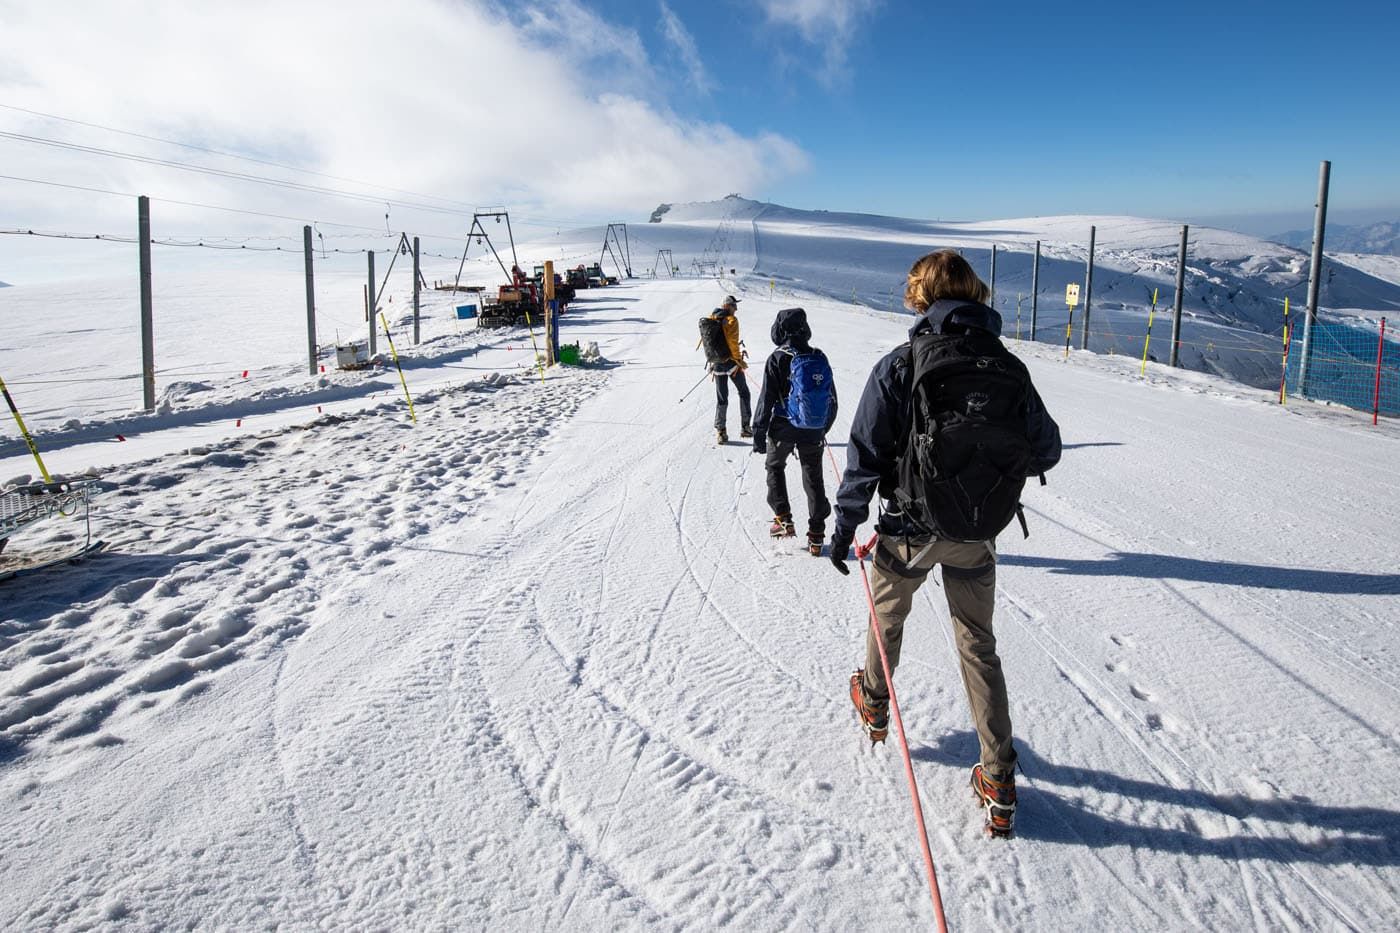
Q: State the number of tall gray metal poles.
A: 9